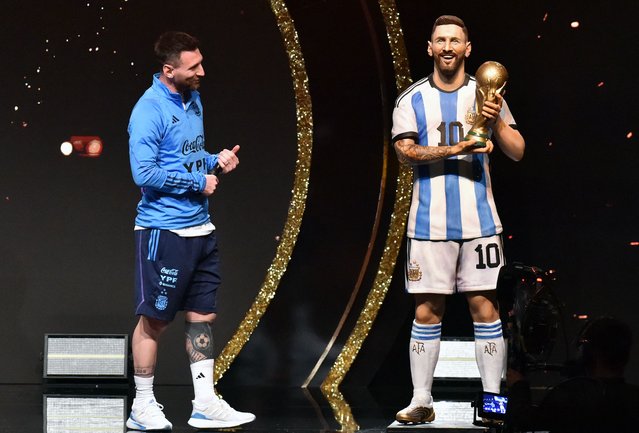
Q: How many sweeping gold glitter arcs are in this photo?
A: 2